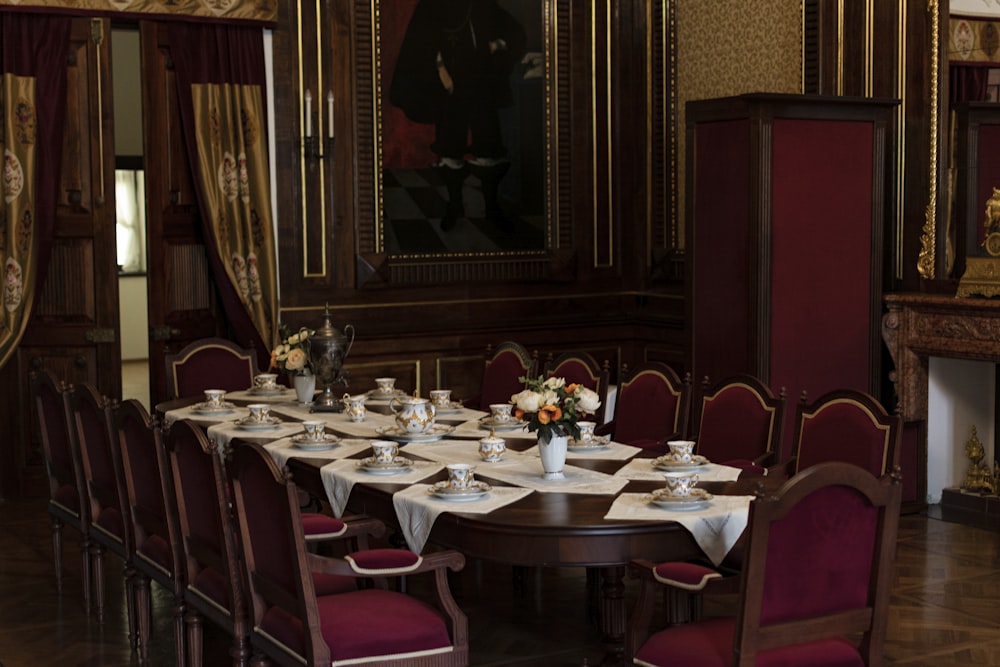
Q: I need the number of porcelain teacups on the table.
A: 12